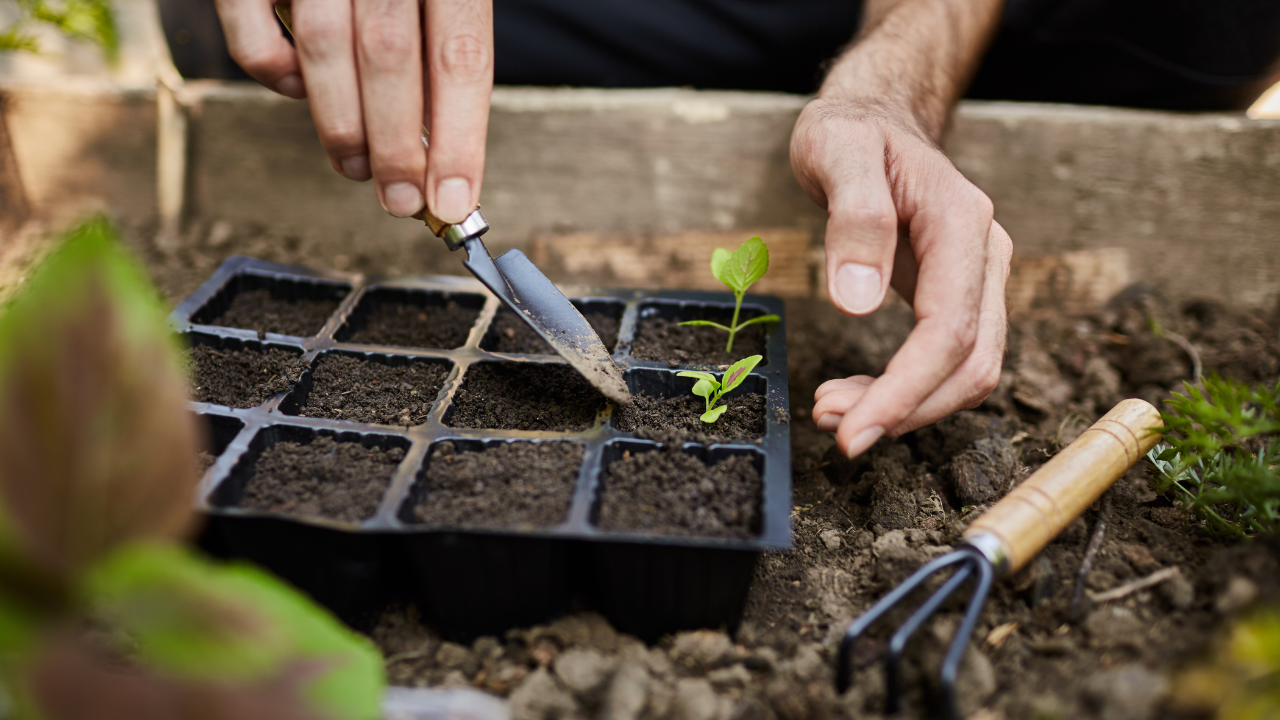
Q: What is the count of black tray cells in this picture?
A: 12